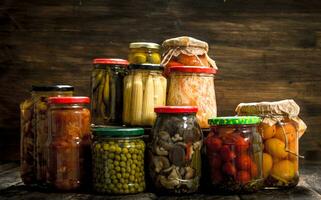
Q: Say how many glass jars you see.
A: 11